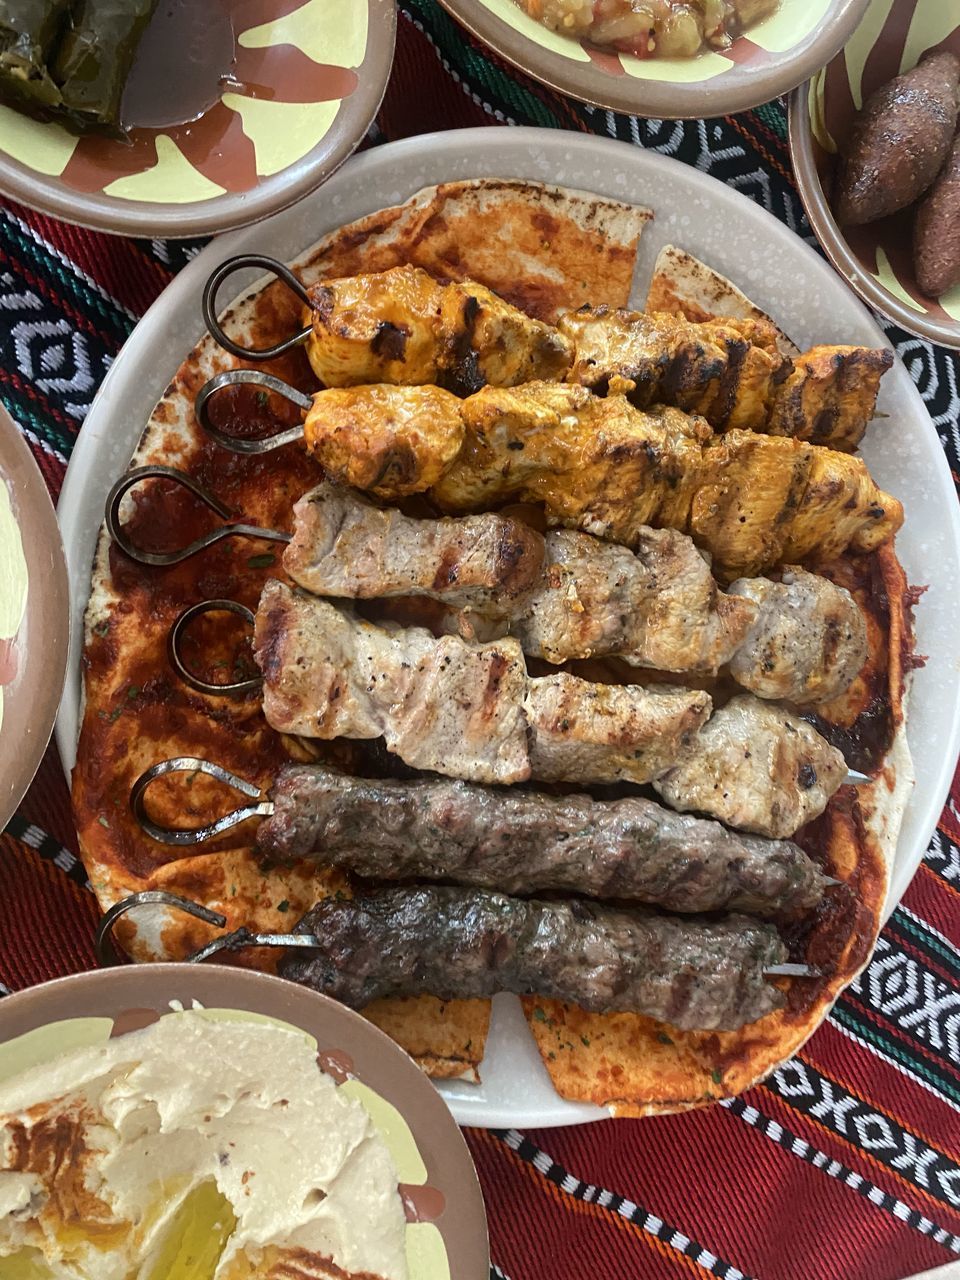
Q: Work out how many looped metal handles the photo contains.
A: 6